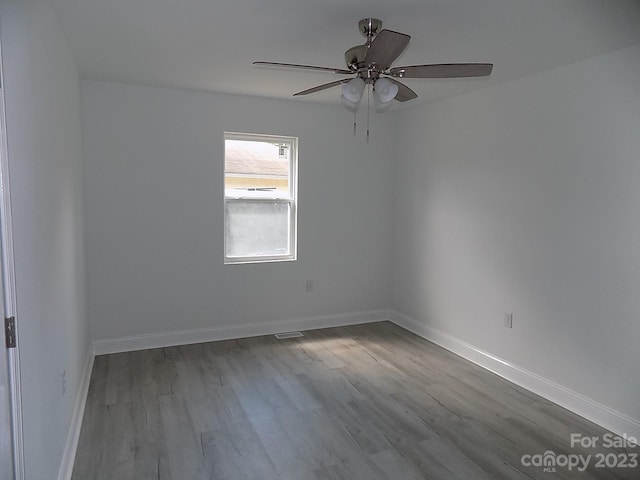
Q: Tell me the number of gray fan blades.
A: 5